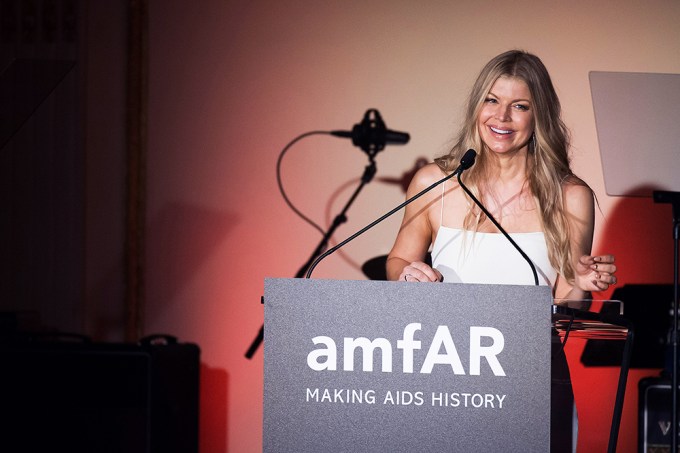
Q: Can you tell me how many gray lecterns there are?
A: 1